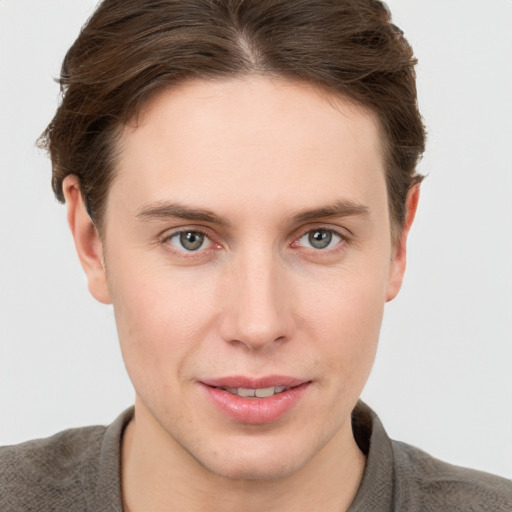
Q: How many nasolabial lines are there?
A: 2